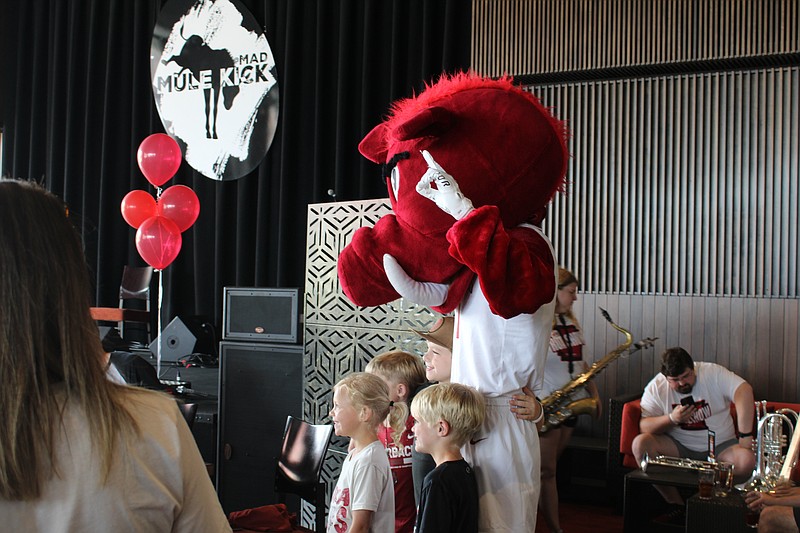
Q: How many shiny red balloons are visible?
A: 4